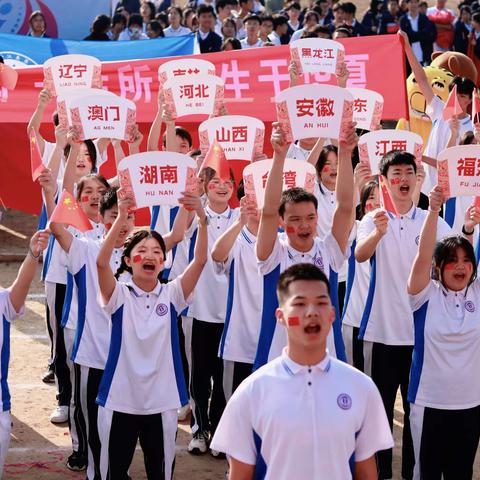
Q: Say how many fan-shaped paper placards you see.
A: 13